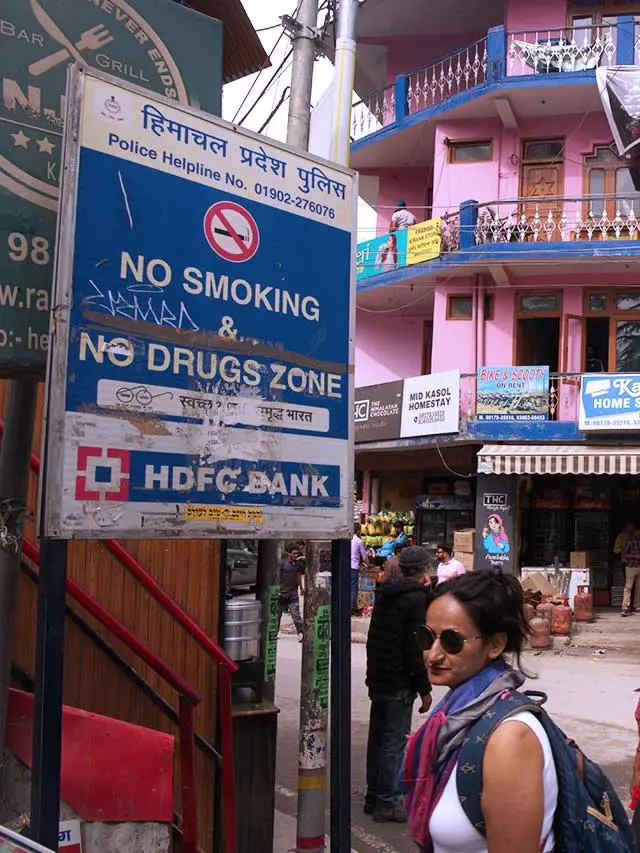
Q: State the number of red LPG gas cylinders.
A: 5